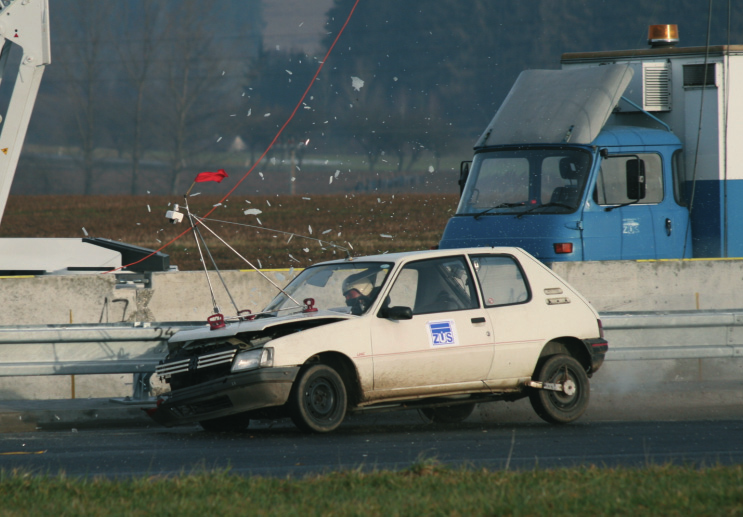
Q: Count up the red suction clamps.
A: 3